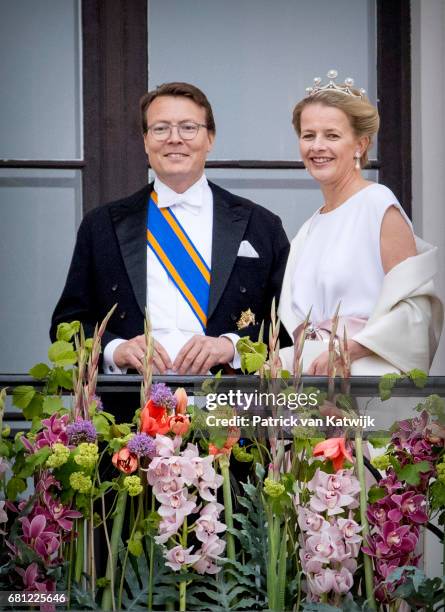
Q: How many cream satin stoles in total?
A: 1